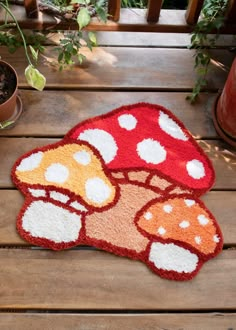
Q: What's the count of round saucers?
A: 2